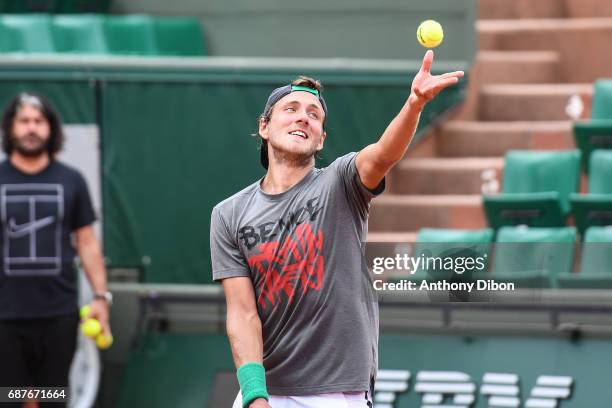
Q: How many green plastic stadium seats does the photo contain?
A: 10